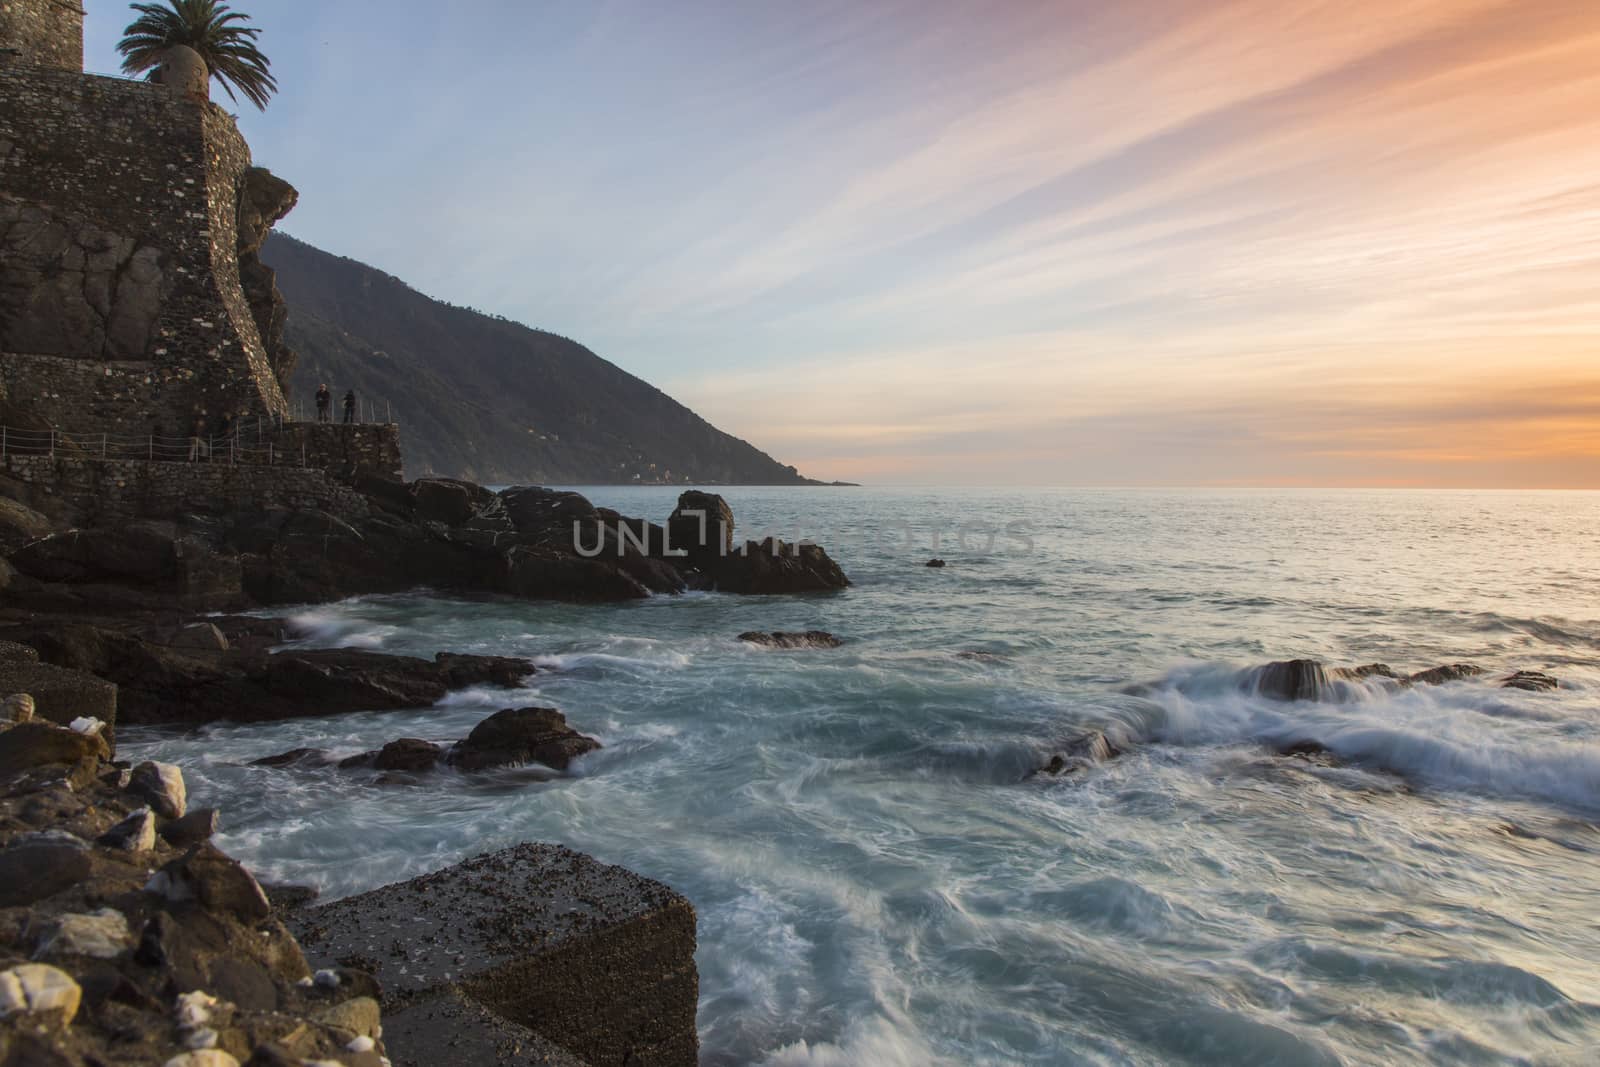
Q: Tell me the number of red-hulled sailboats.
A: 0